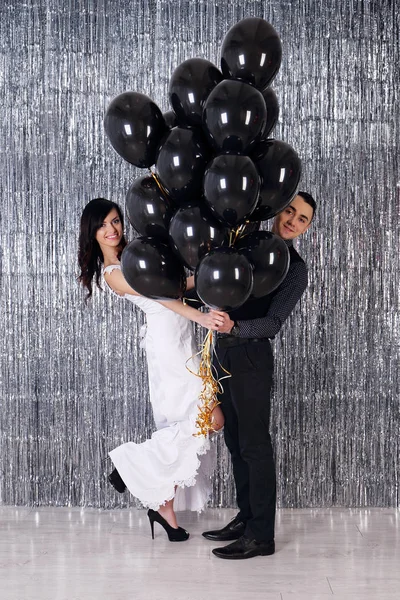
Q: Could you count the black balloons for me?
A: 14